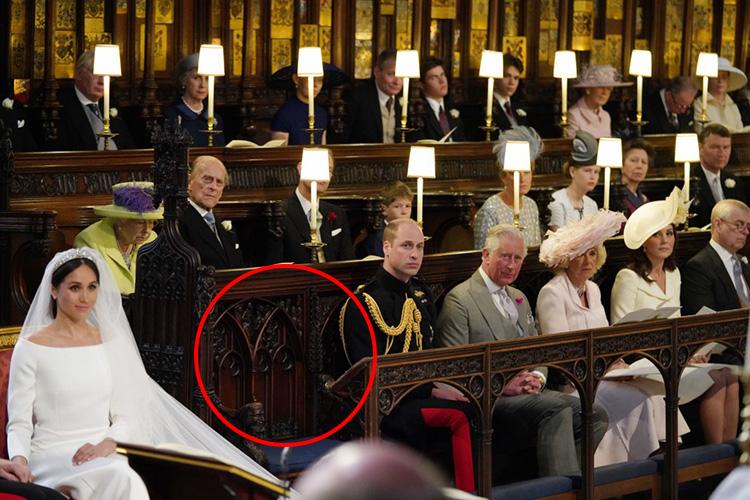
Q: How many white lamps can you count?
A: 13